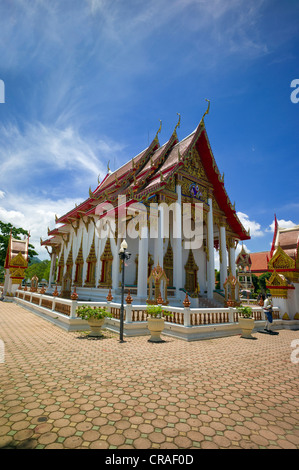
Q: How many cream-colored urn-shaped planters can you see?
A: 3